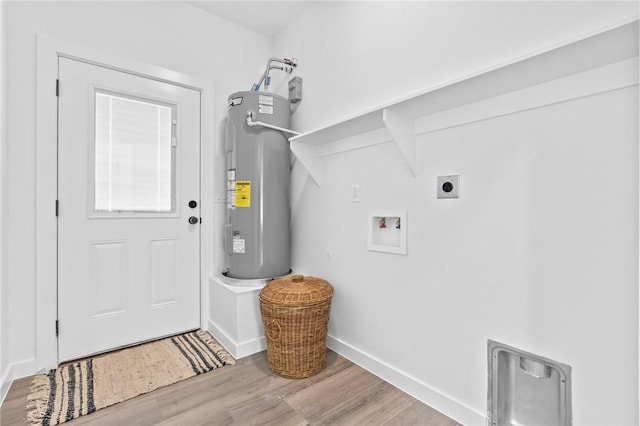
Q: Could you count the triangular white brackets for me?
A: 2